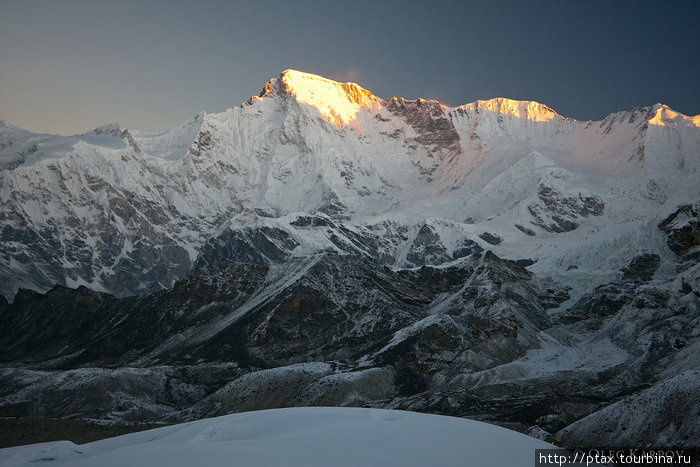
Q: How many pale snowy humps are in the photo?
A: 1